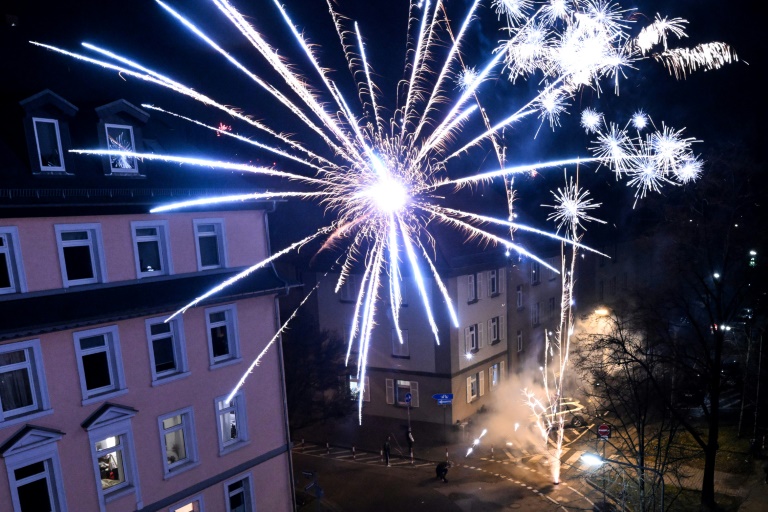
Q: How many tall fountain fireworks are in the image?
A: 1